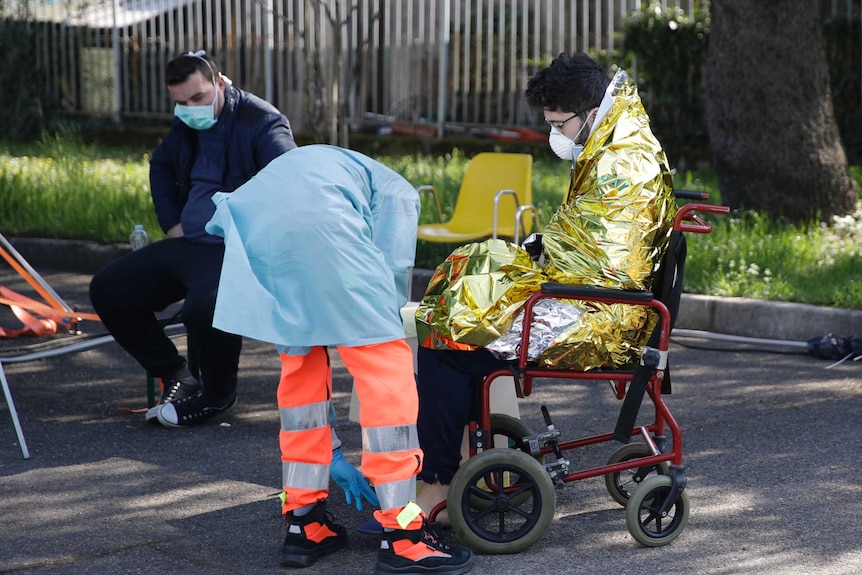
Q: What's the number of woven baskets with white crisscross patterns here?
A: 0